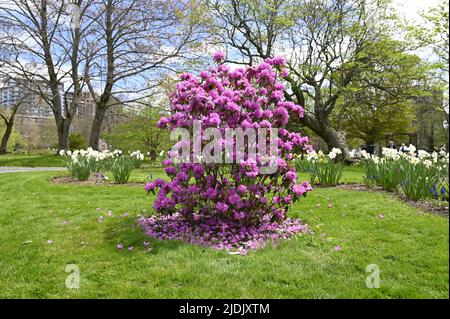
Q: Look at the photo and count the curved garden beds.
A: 2